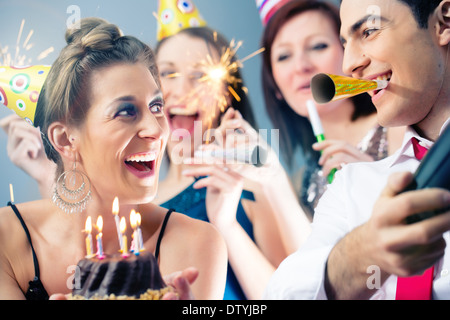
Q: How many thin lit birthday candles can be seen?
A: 6